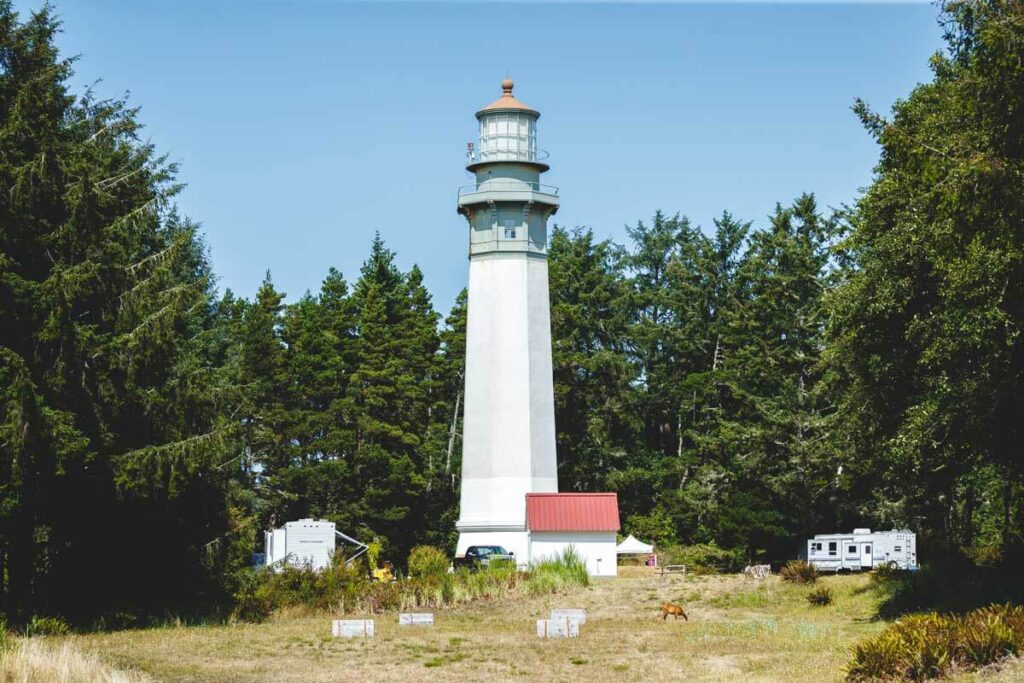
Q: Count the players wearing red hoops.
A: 0